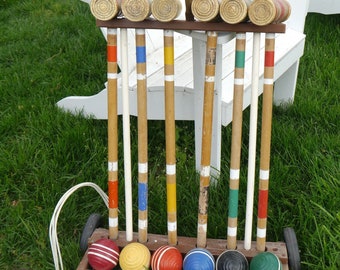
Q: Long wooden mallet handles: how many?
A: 6